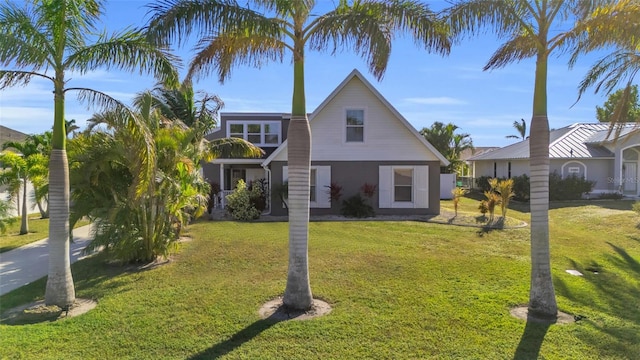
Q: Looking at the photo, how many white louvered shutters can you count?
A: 4